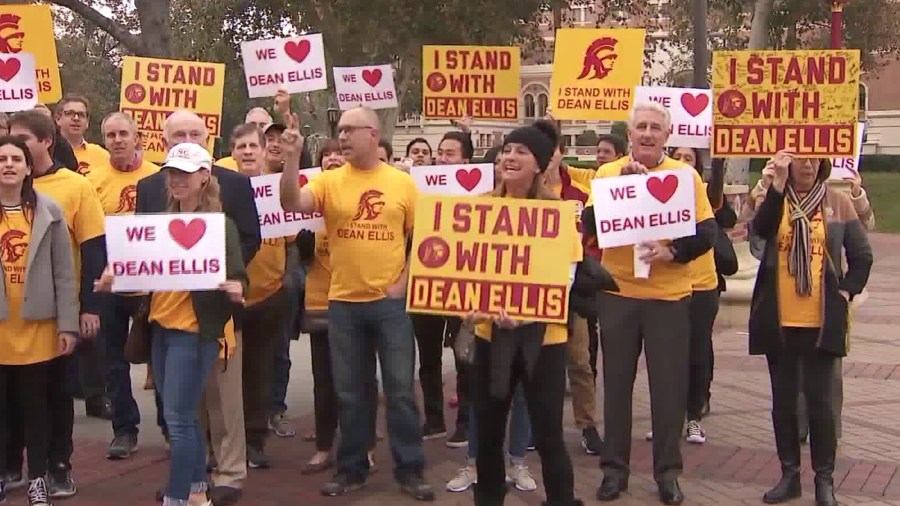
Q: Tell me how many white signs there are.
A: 9